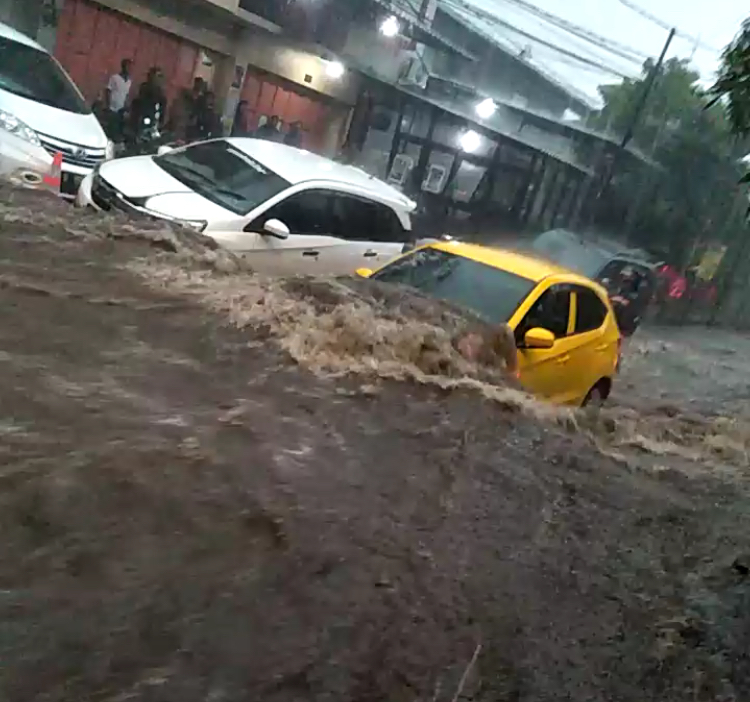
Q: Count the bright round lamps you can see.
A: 4